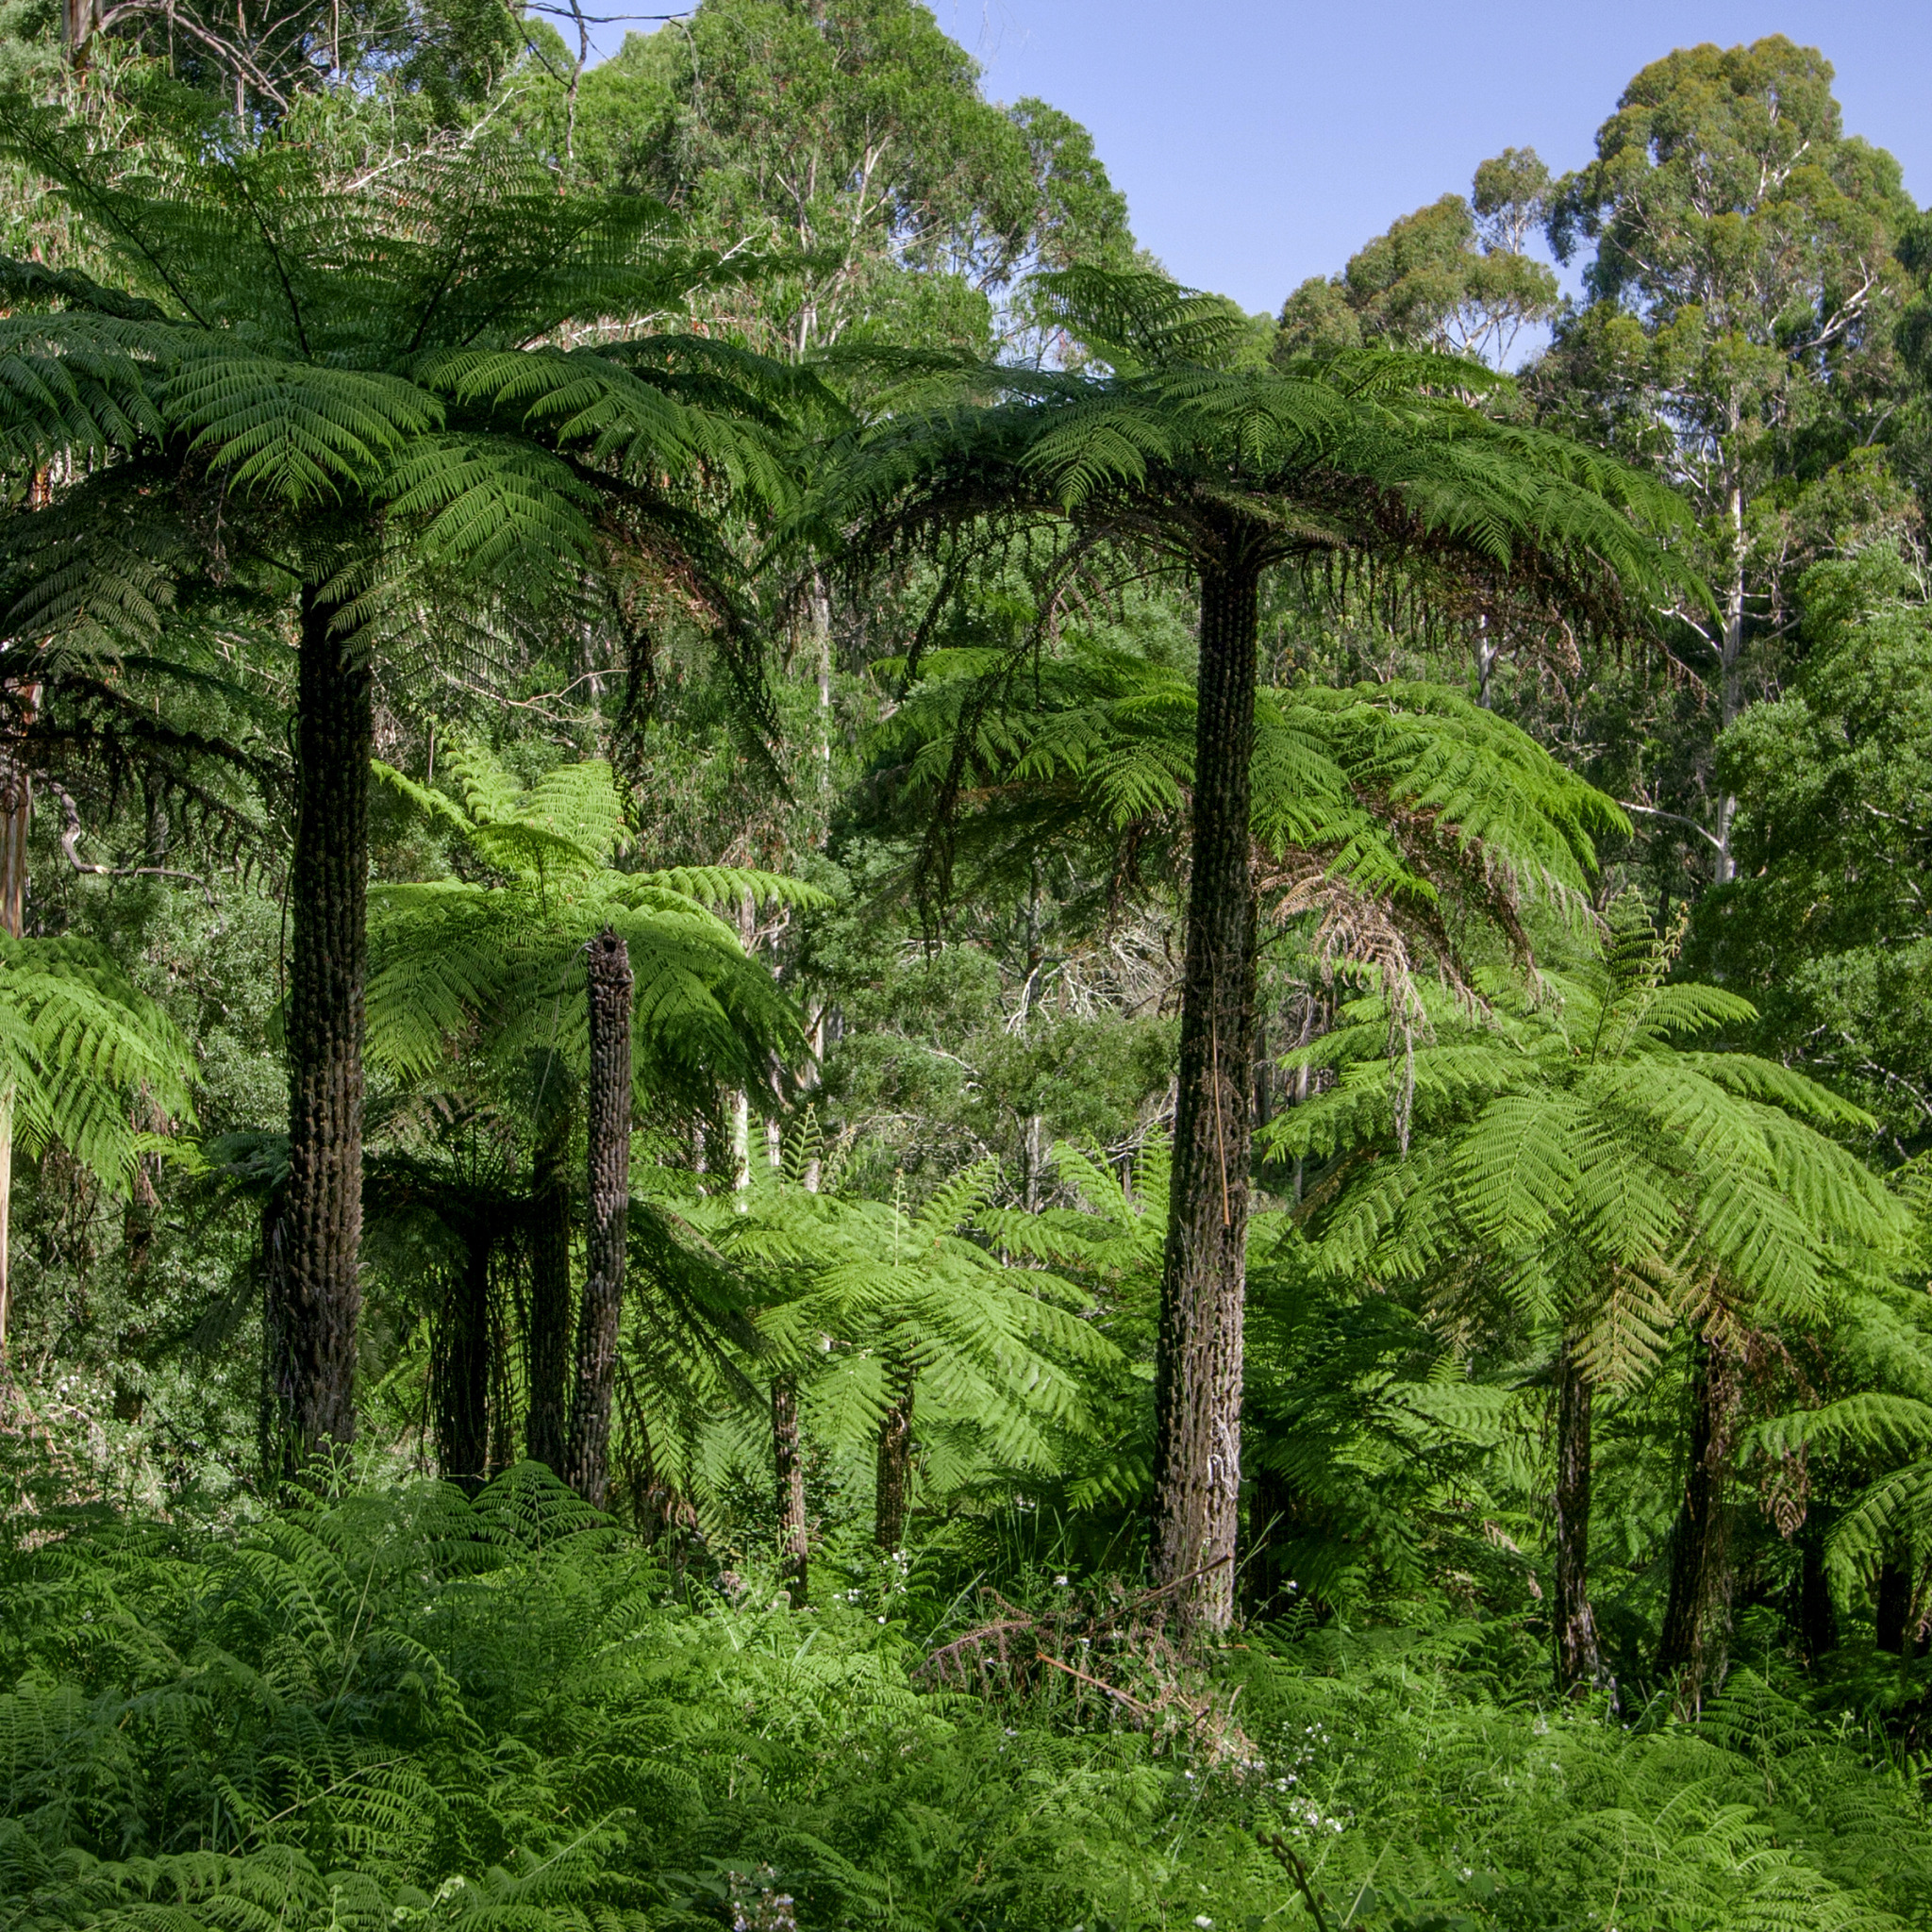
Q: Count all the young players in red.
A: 0